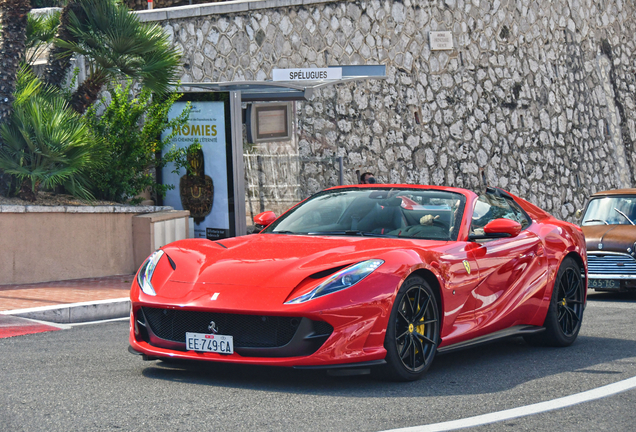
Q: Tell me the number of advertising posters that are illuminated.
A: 1